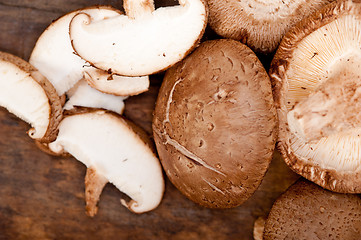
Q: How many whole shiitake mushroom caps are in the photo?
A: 4